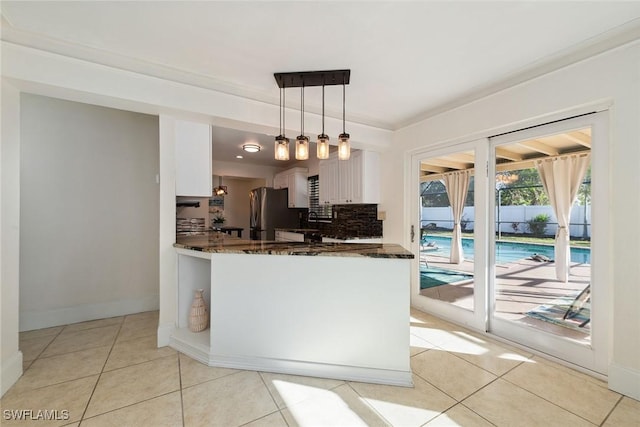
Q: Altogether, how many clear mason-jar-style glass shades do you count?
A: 4